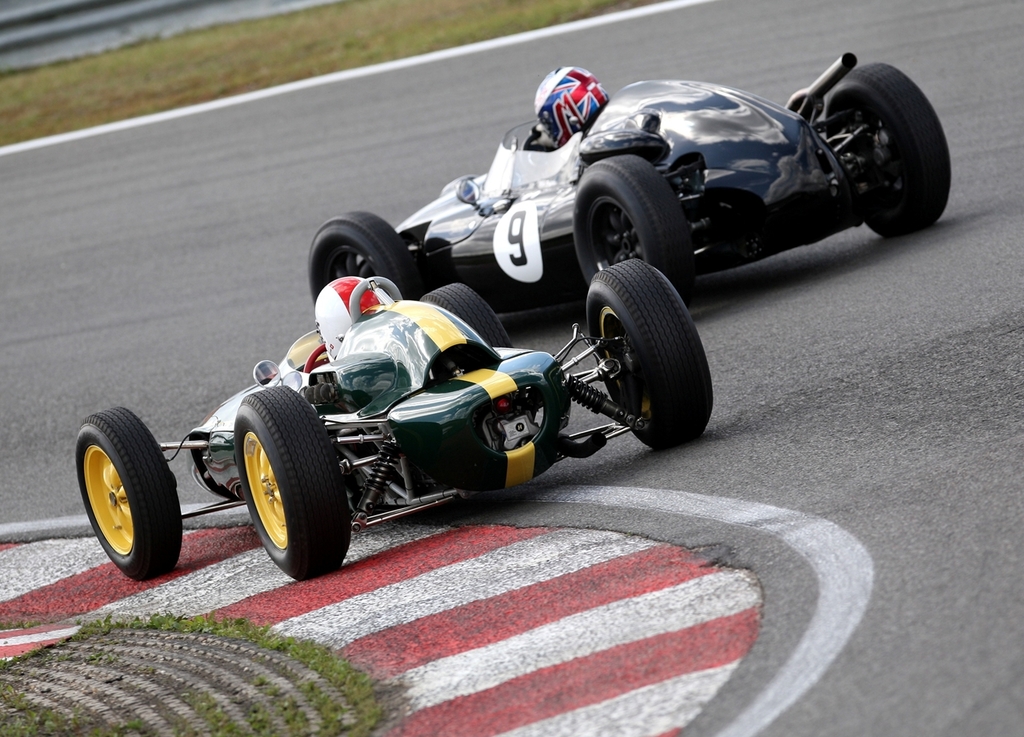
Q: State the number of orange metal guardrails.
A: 0